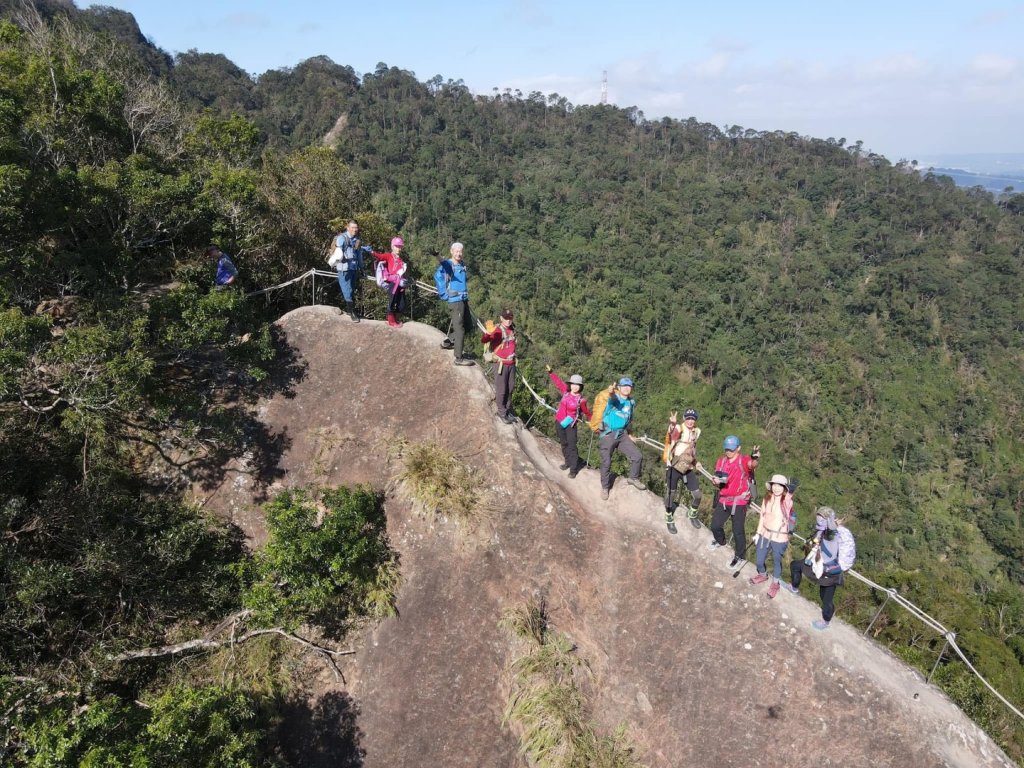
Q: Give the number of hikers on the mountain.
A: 11